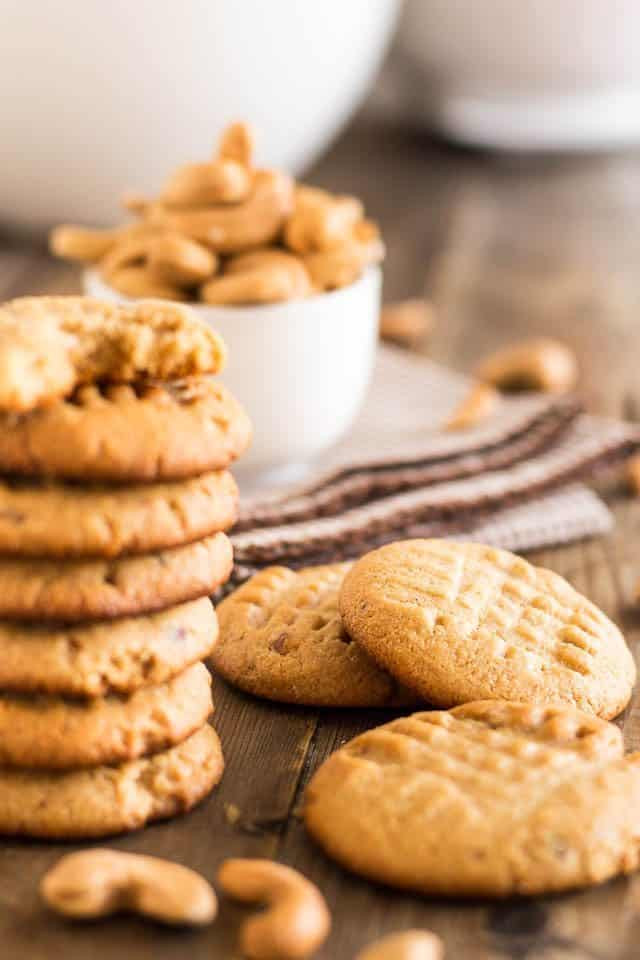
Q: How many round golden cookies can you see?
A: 10